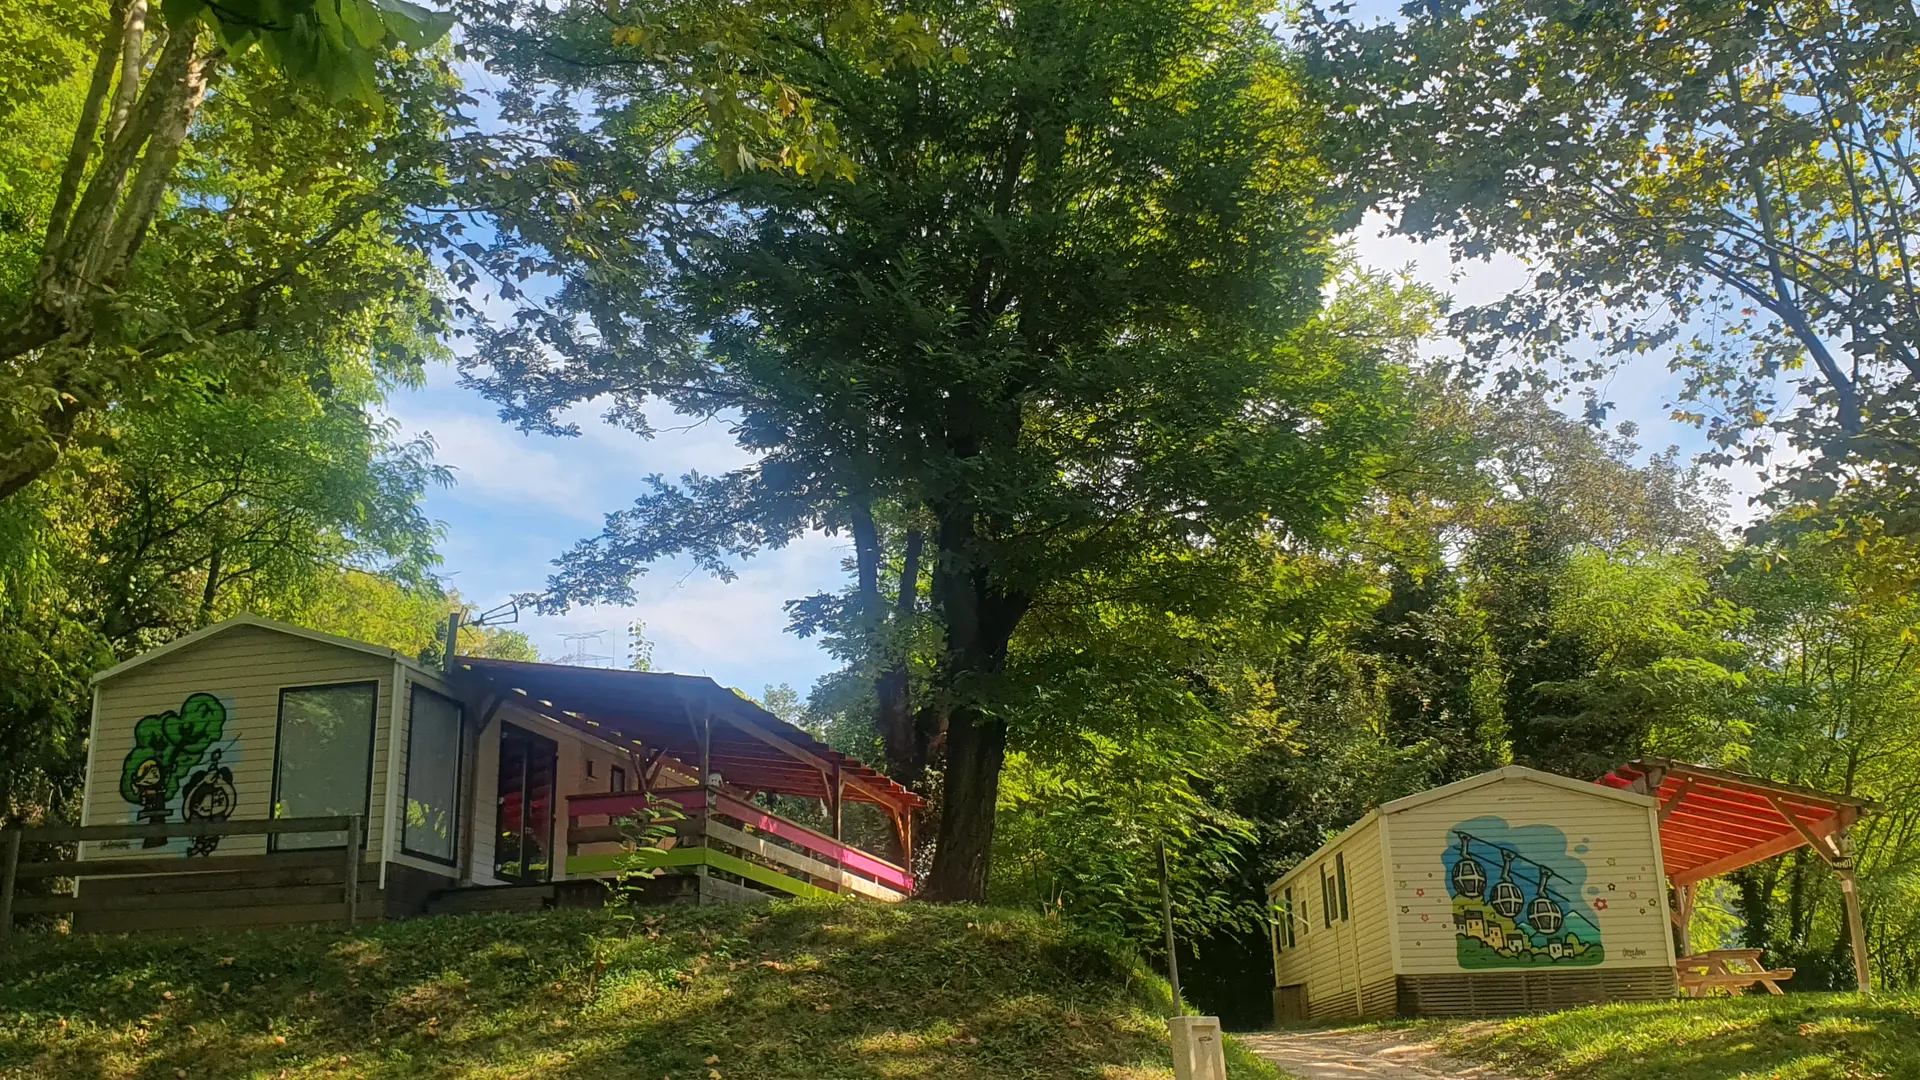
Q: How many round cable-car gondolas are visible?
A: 3